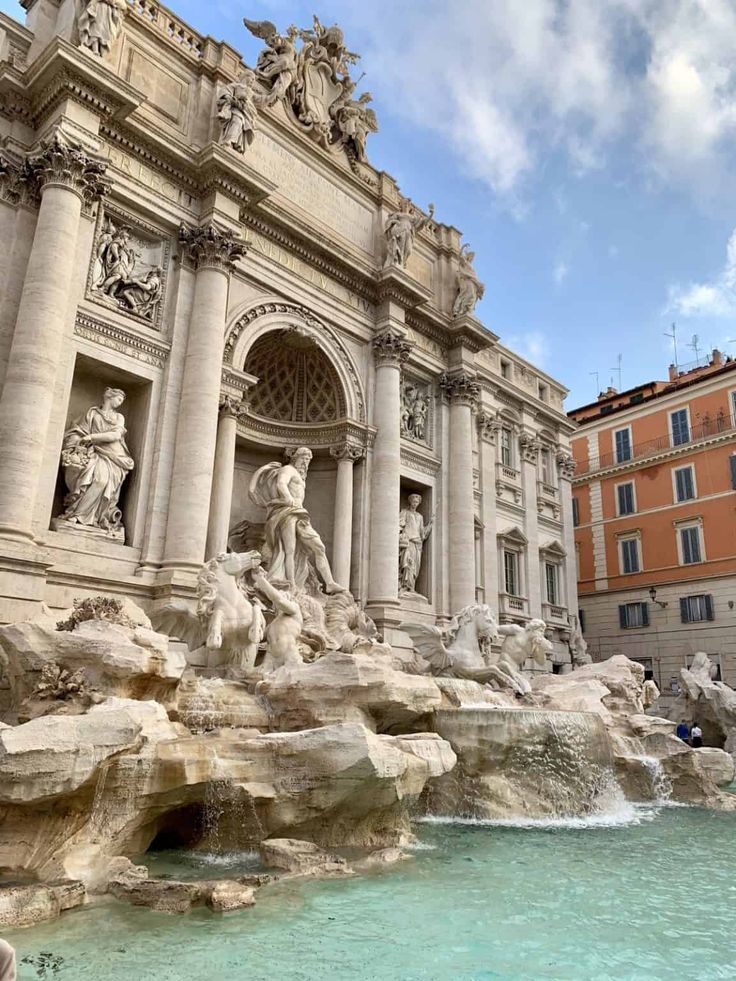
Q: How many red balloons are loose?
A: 0